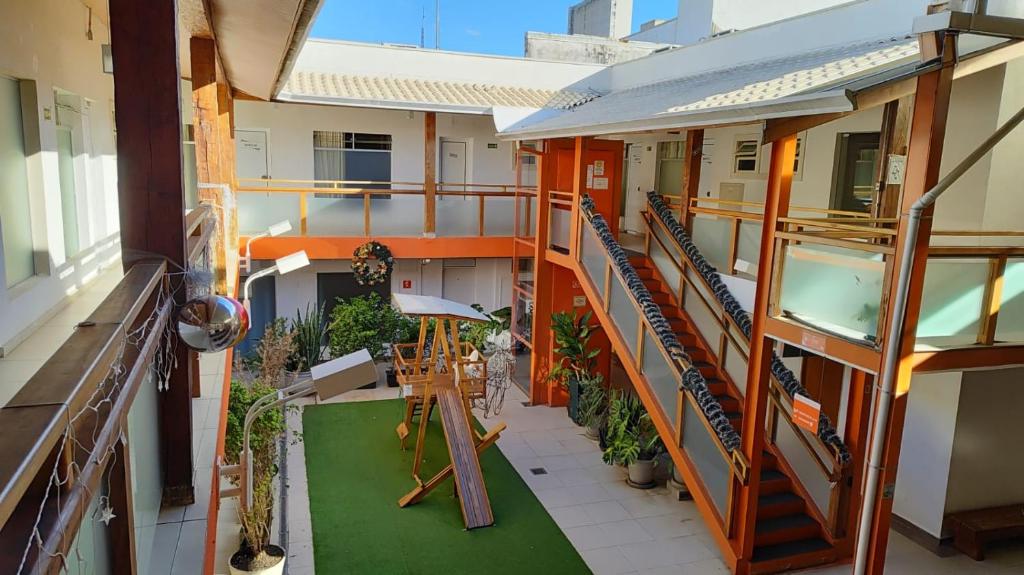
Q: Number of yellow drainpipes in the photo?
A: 0